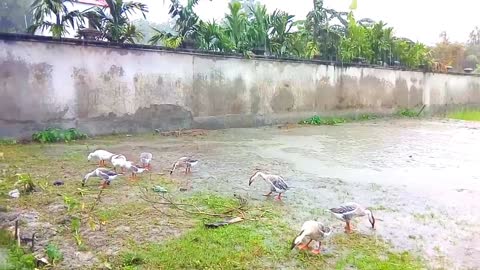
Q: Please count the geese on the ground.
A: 9